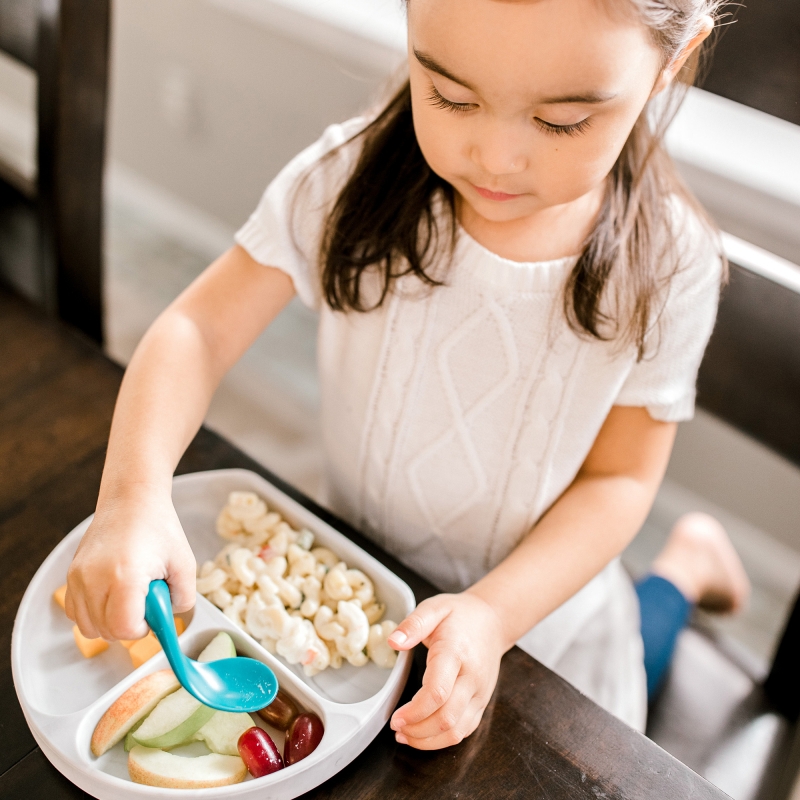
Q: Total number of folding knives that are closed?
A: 0